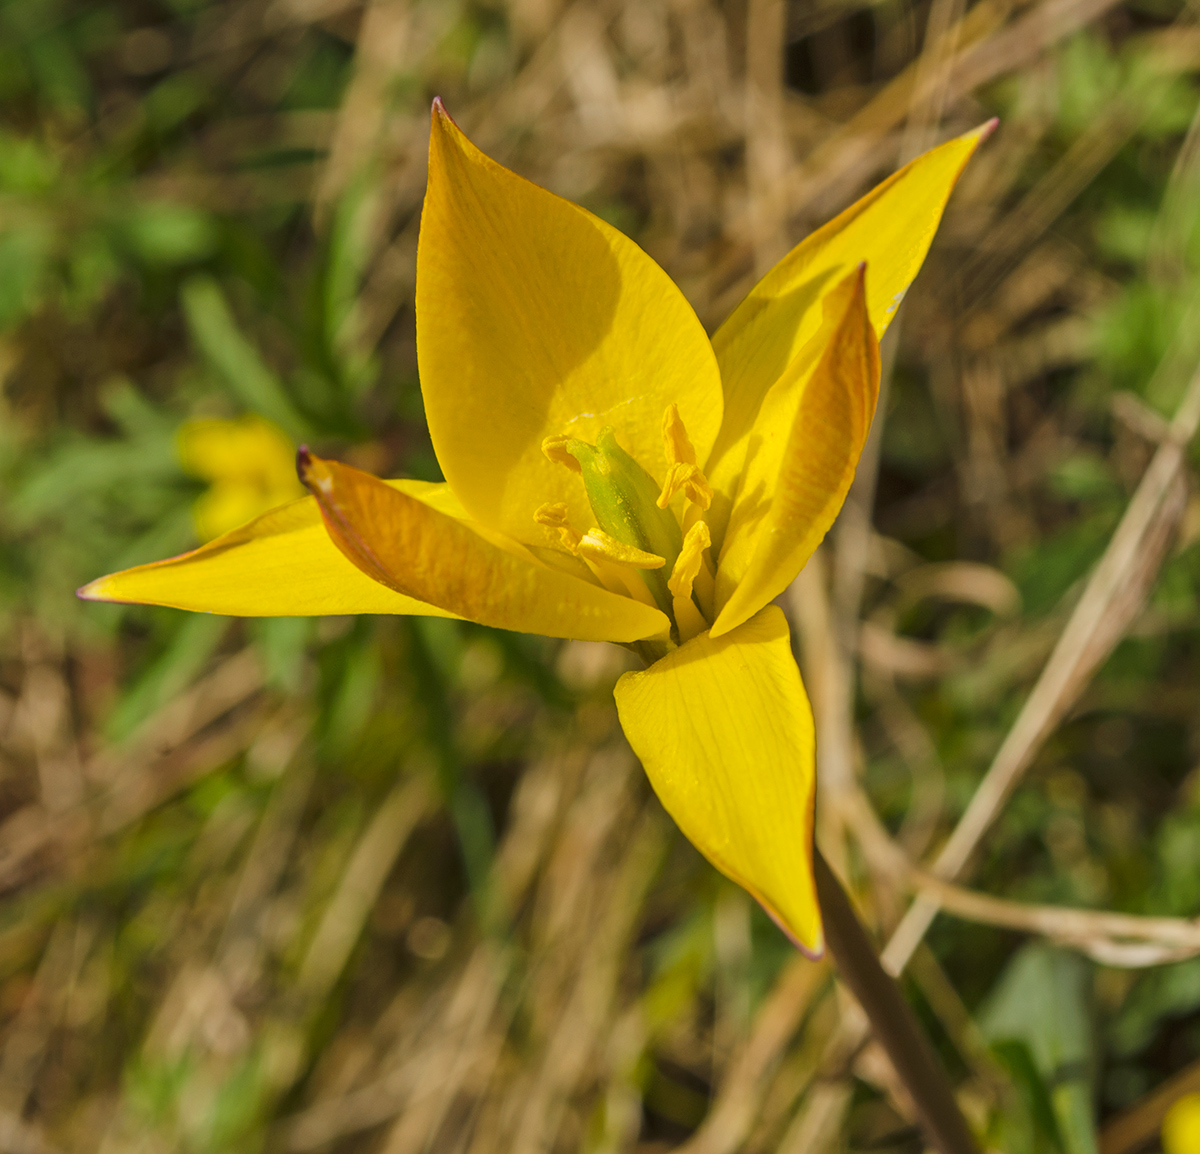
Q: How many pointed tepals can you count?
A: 6